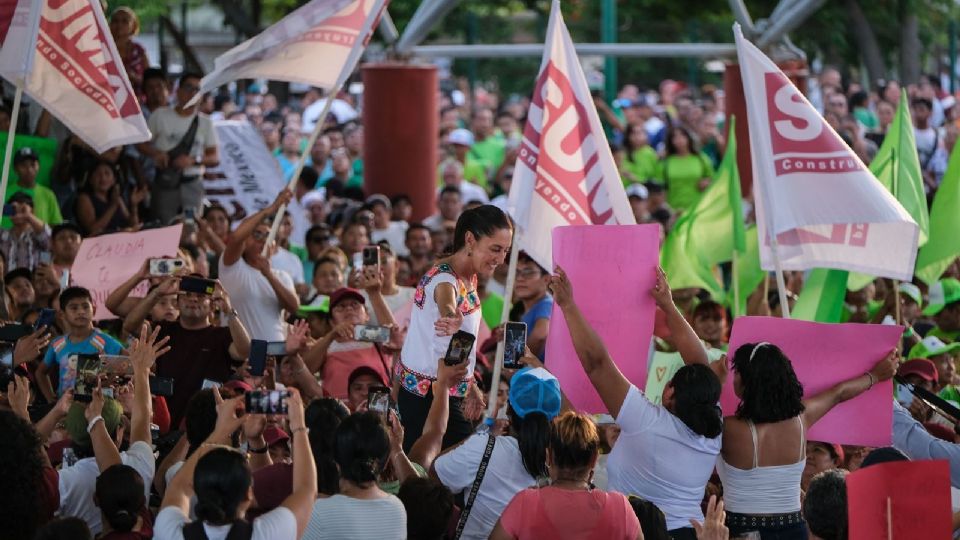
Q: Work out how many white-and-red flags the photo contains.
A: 4